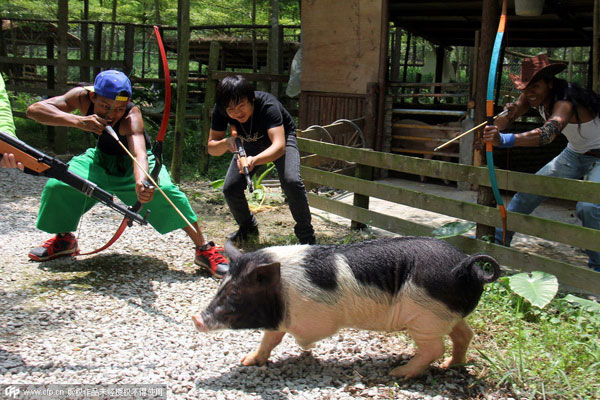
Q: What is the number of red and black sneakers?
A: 2